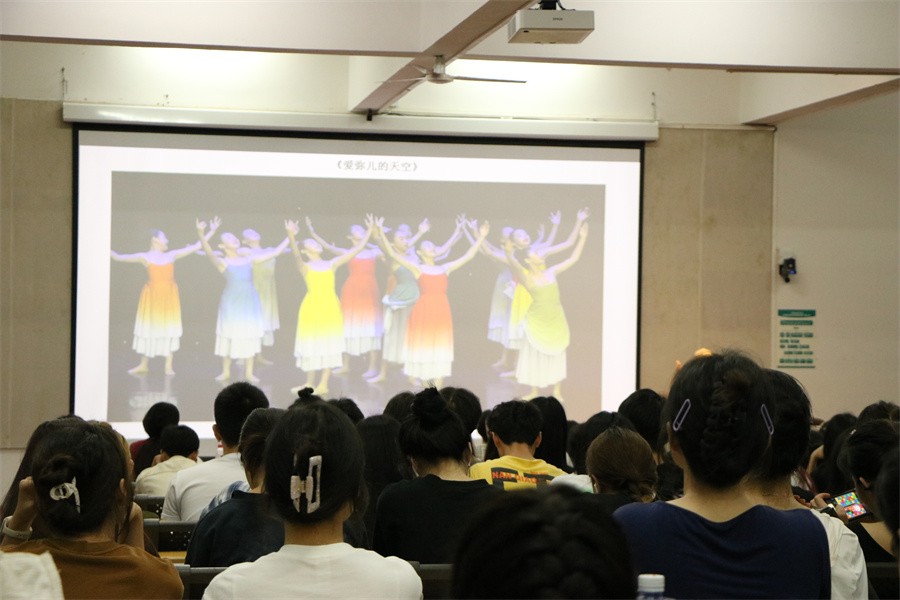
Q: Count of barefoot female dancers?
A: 10